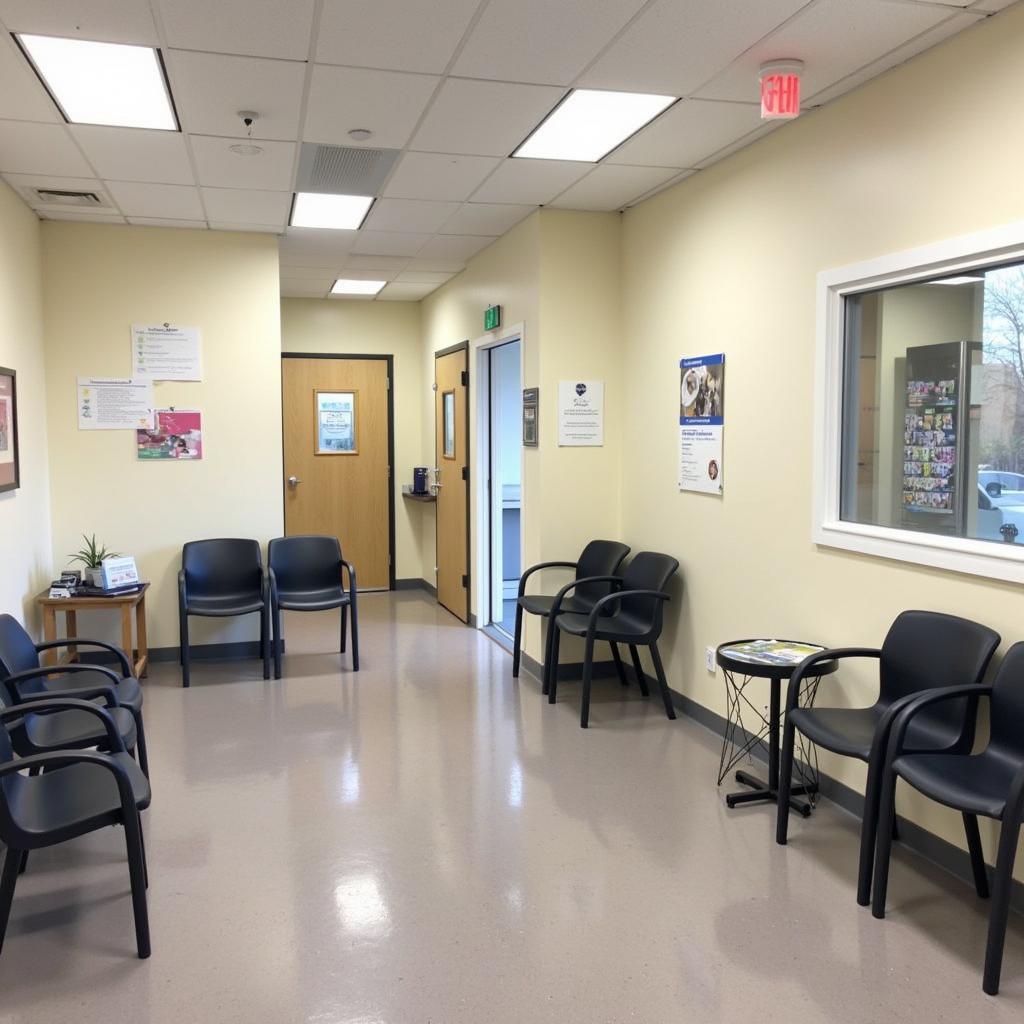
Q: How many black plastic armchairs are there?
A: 9